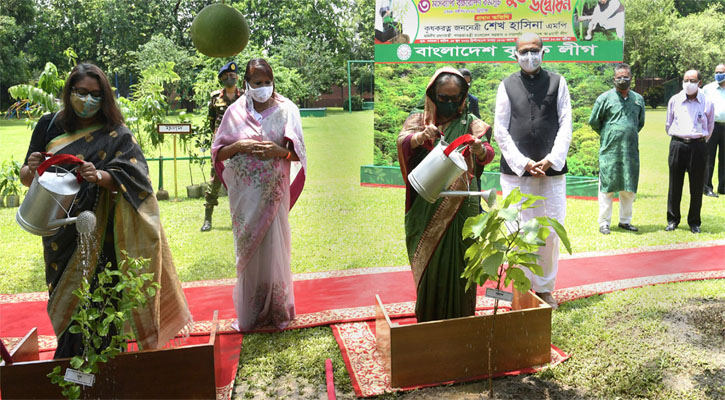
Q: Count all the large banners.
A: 1